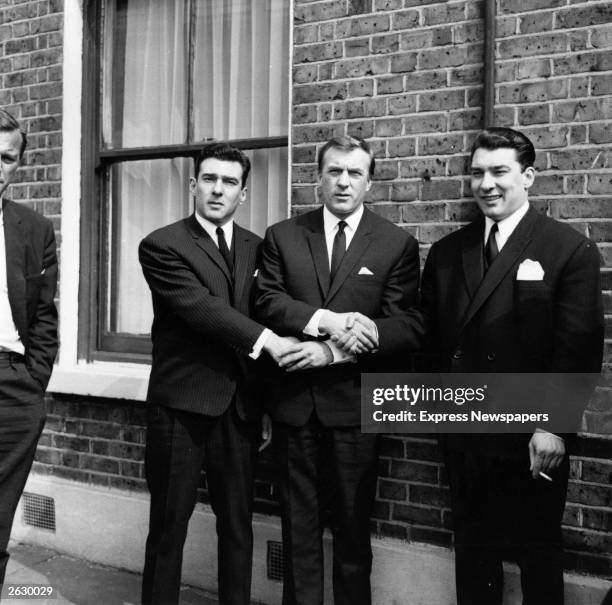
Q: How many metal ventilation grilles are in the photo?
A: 2